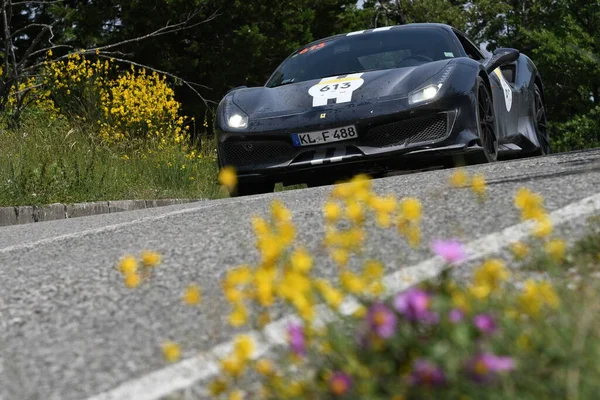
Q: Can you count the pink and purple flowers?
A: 9